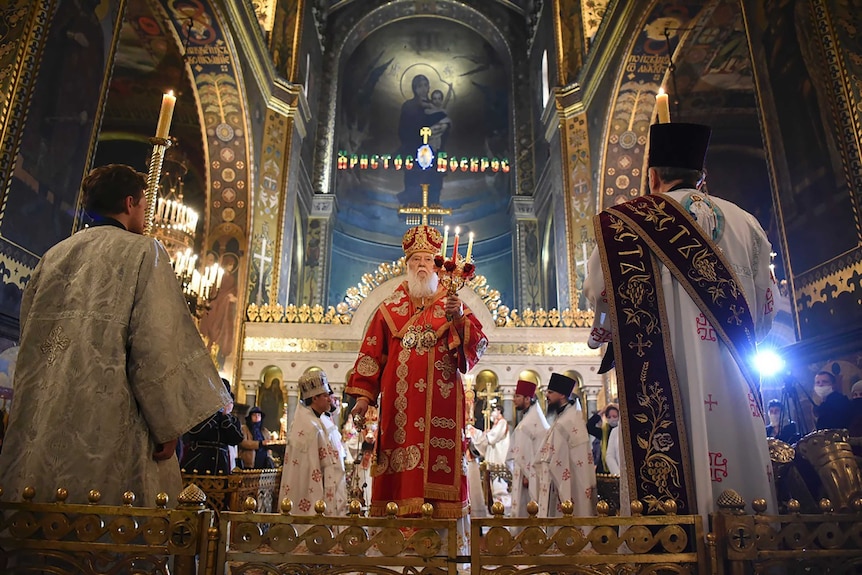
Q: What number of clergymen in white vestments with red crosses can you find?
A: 5